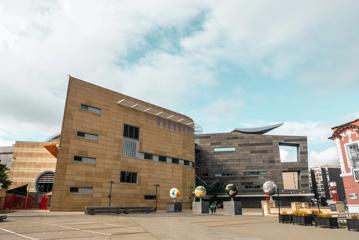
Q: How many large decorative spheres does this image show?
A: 4